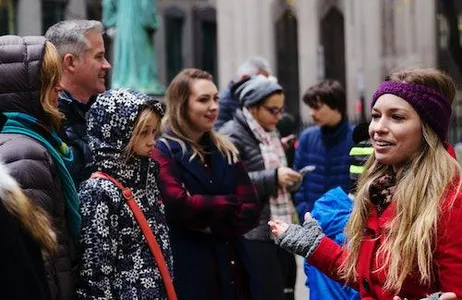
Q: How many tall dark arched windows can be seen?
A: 2